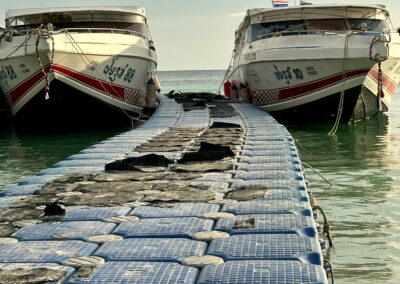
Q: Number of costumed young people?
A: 0